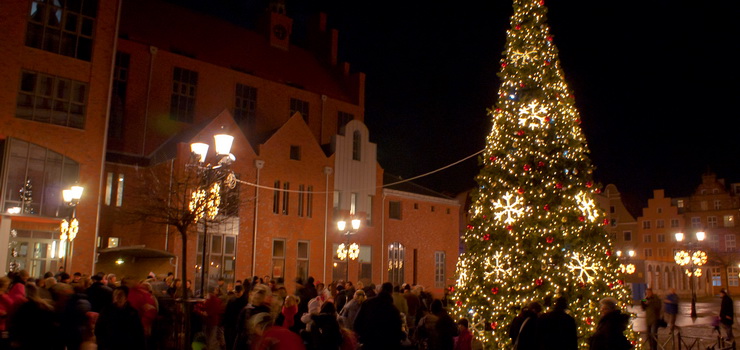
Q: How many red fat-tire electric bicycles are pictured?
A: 0